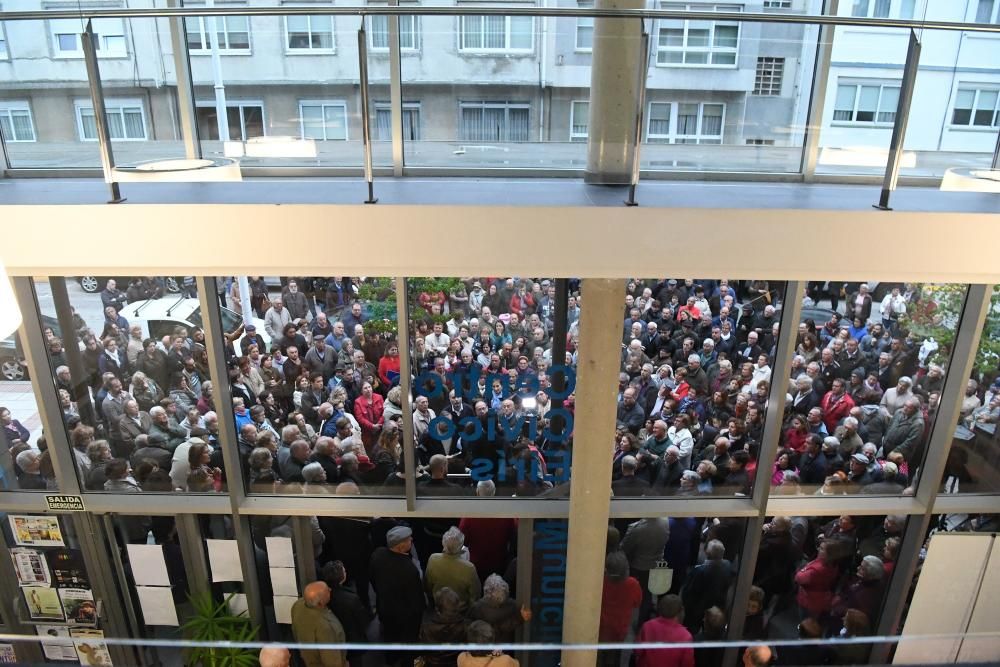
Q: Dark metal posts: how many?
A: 4